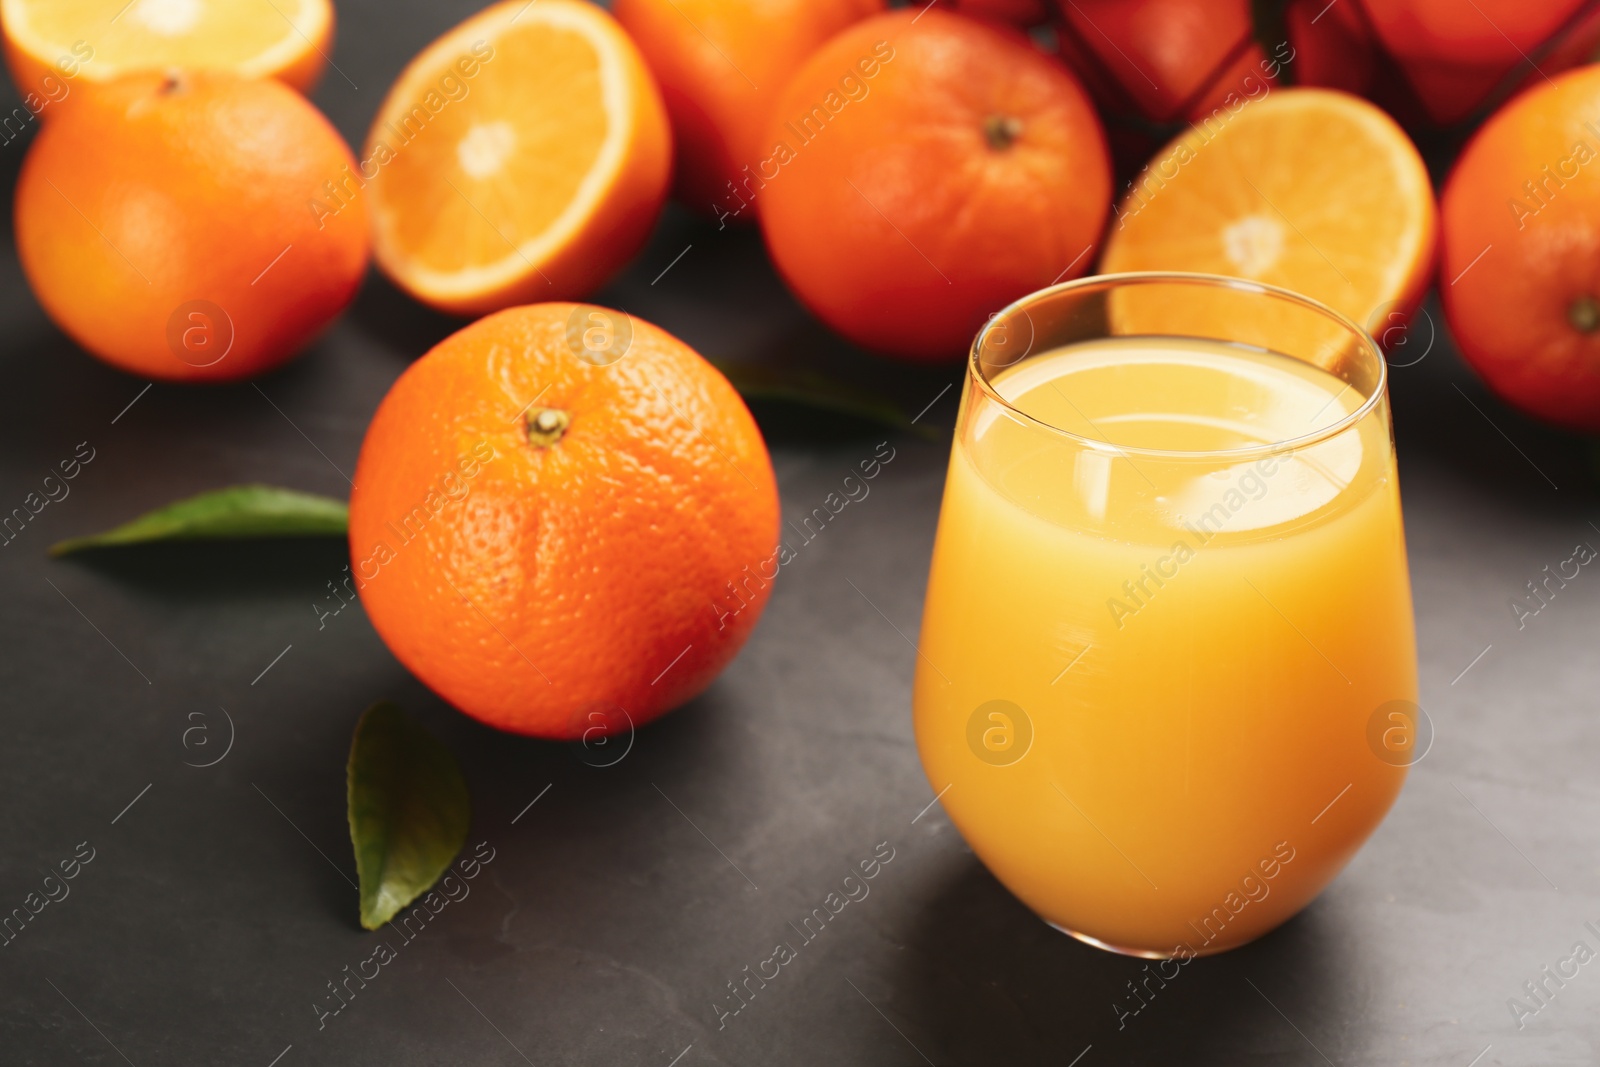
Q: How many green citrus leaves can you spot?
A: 3